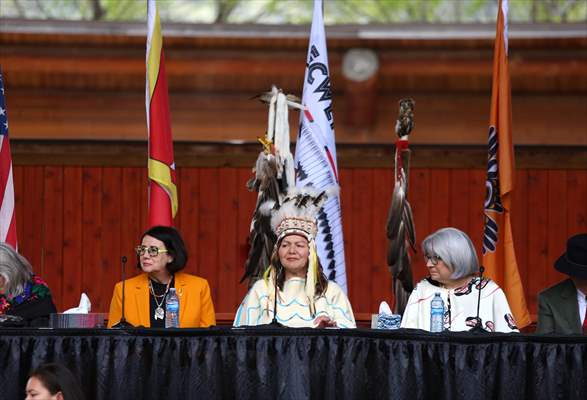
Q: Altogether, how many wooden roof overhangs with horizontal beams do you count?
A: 1